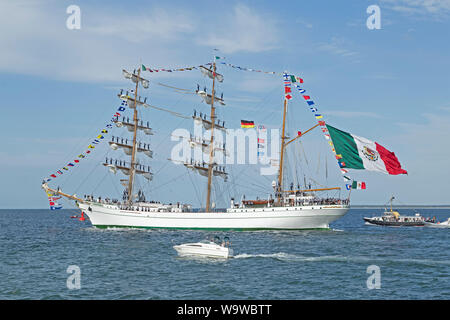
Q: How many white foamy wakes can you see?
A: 2